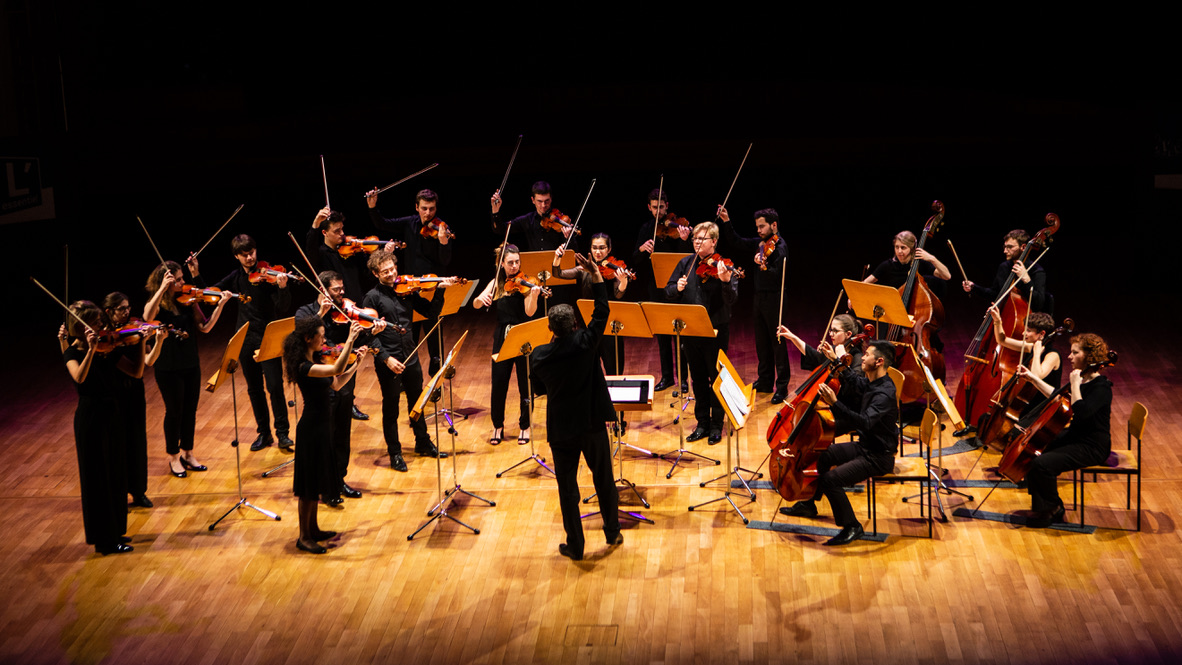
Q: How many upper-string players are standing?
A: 15